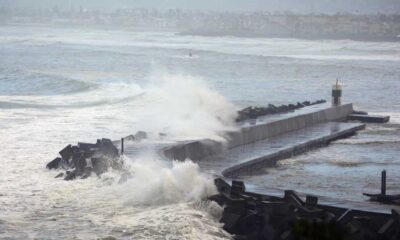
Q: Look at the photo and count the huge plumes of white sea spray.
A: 2